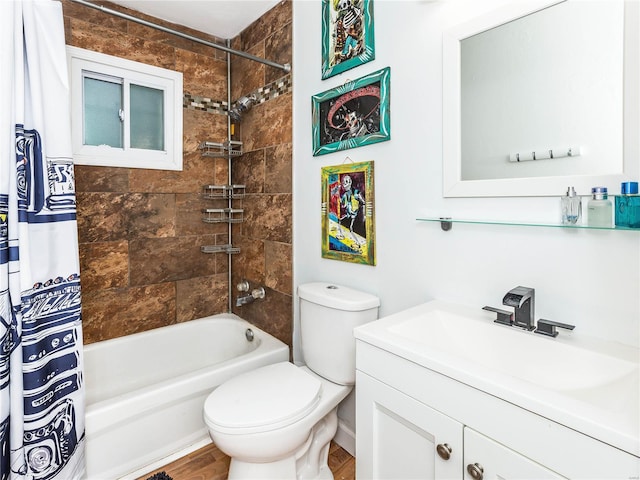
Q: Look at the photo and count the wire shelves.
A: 4